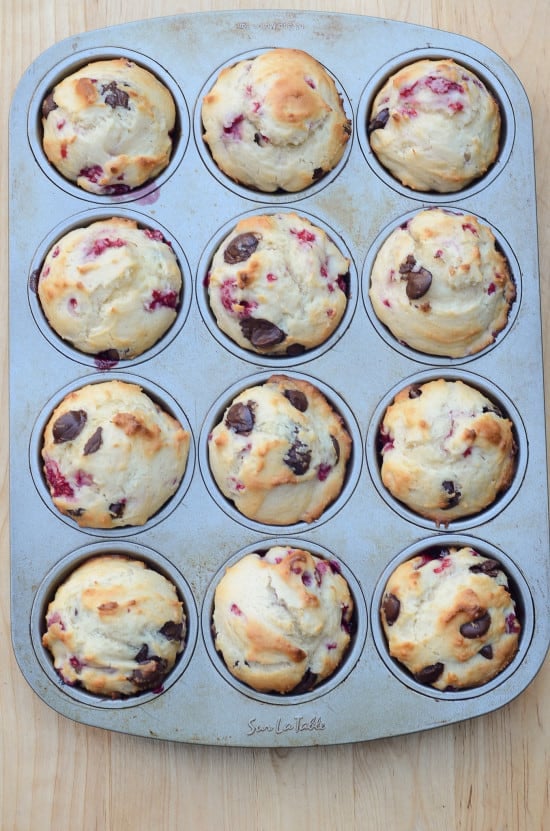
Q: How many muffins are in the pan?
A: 12